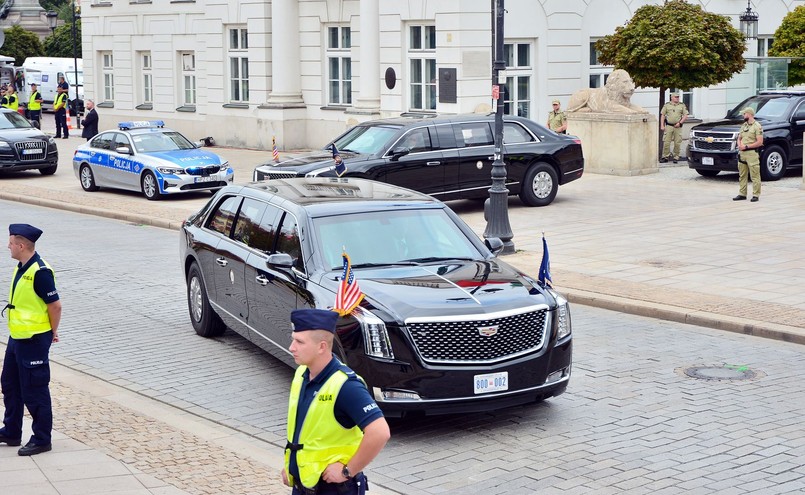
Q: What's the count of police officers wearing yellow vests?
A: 6